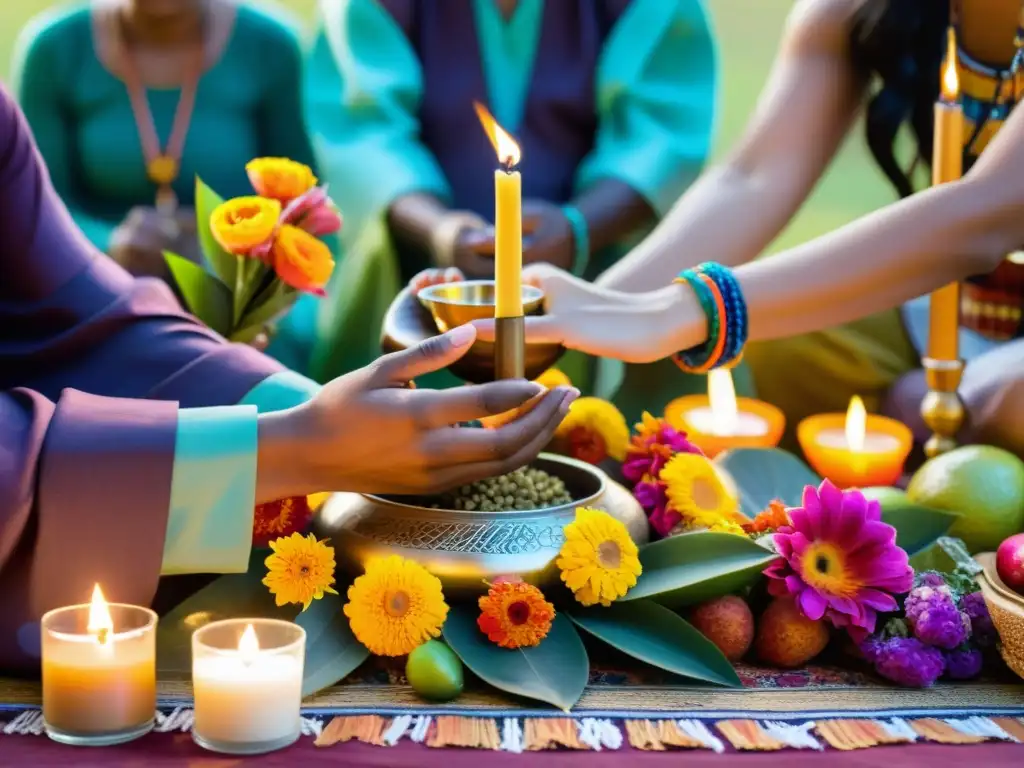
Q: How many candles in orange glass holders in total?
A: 2